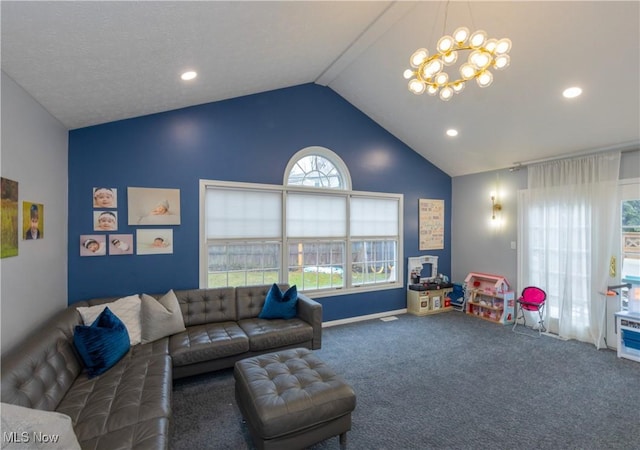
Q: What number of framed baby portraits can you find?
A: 6